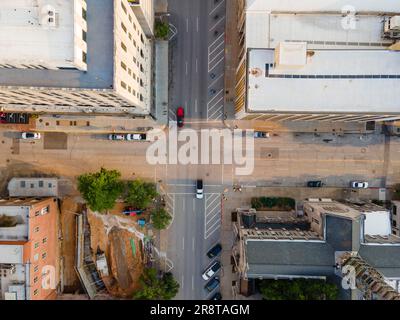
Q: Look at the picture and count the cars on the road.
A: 12